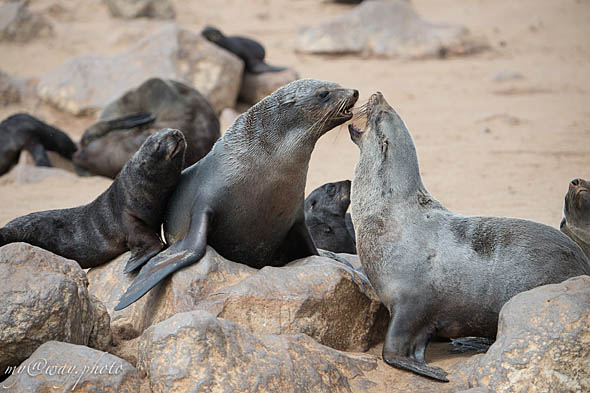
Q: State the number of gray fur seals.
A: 2